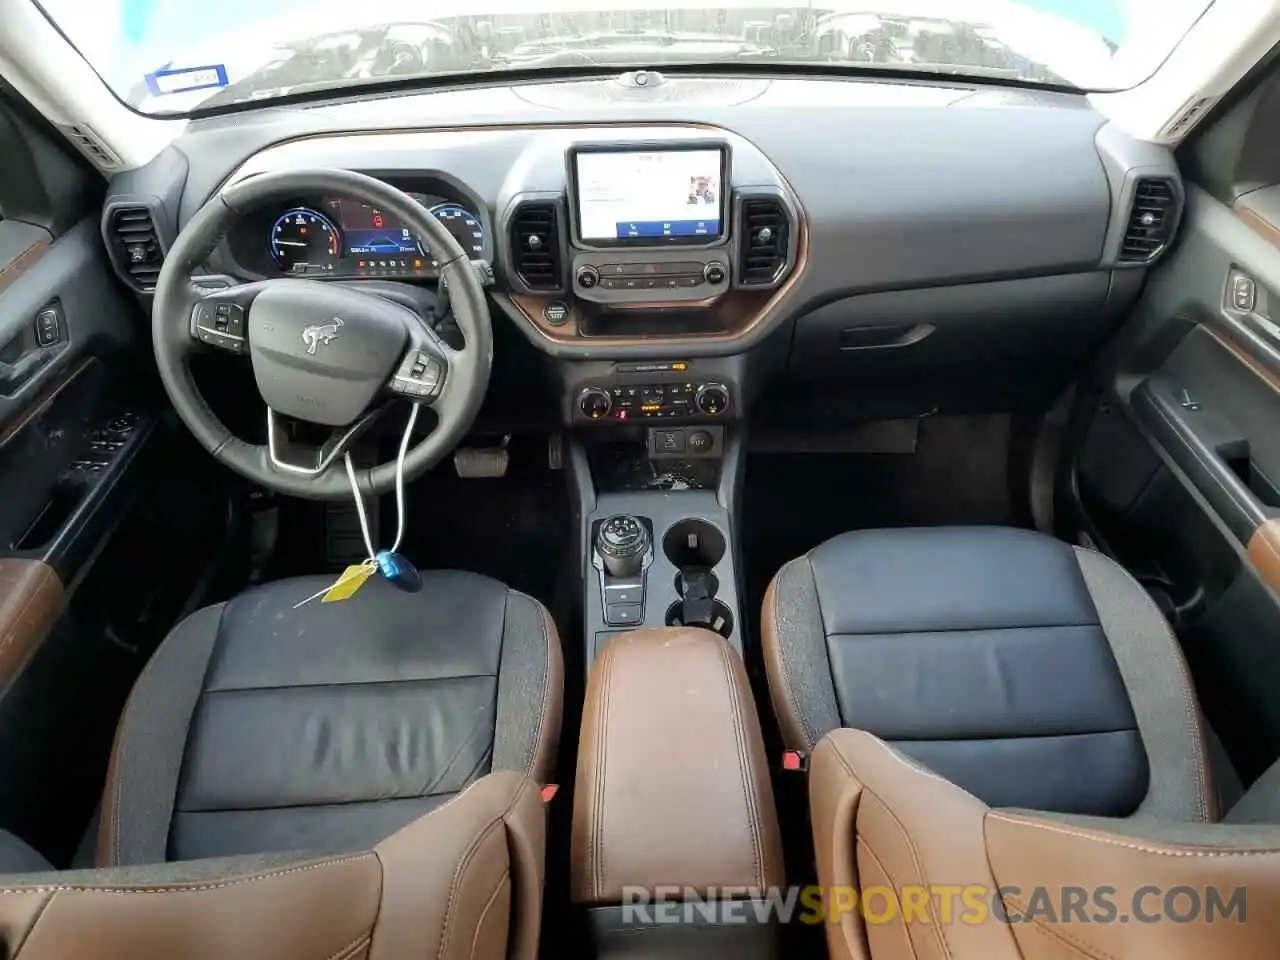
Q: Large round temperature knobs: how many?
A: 2